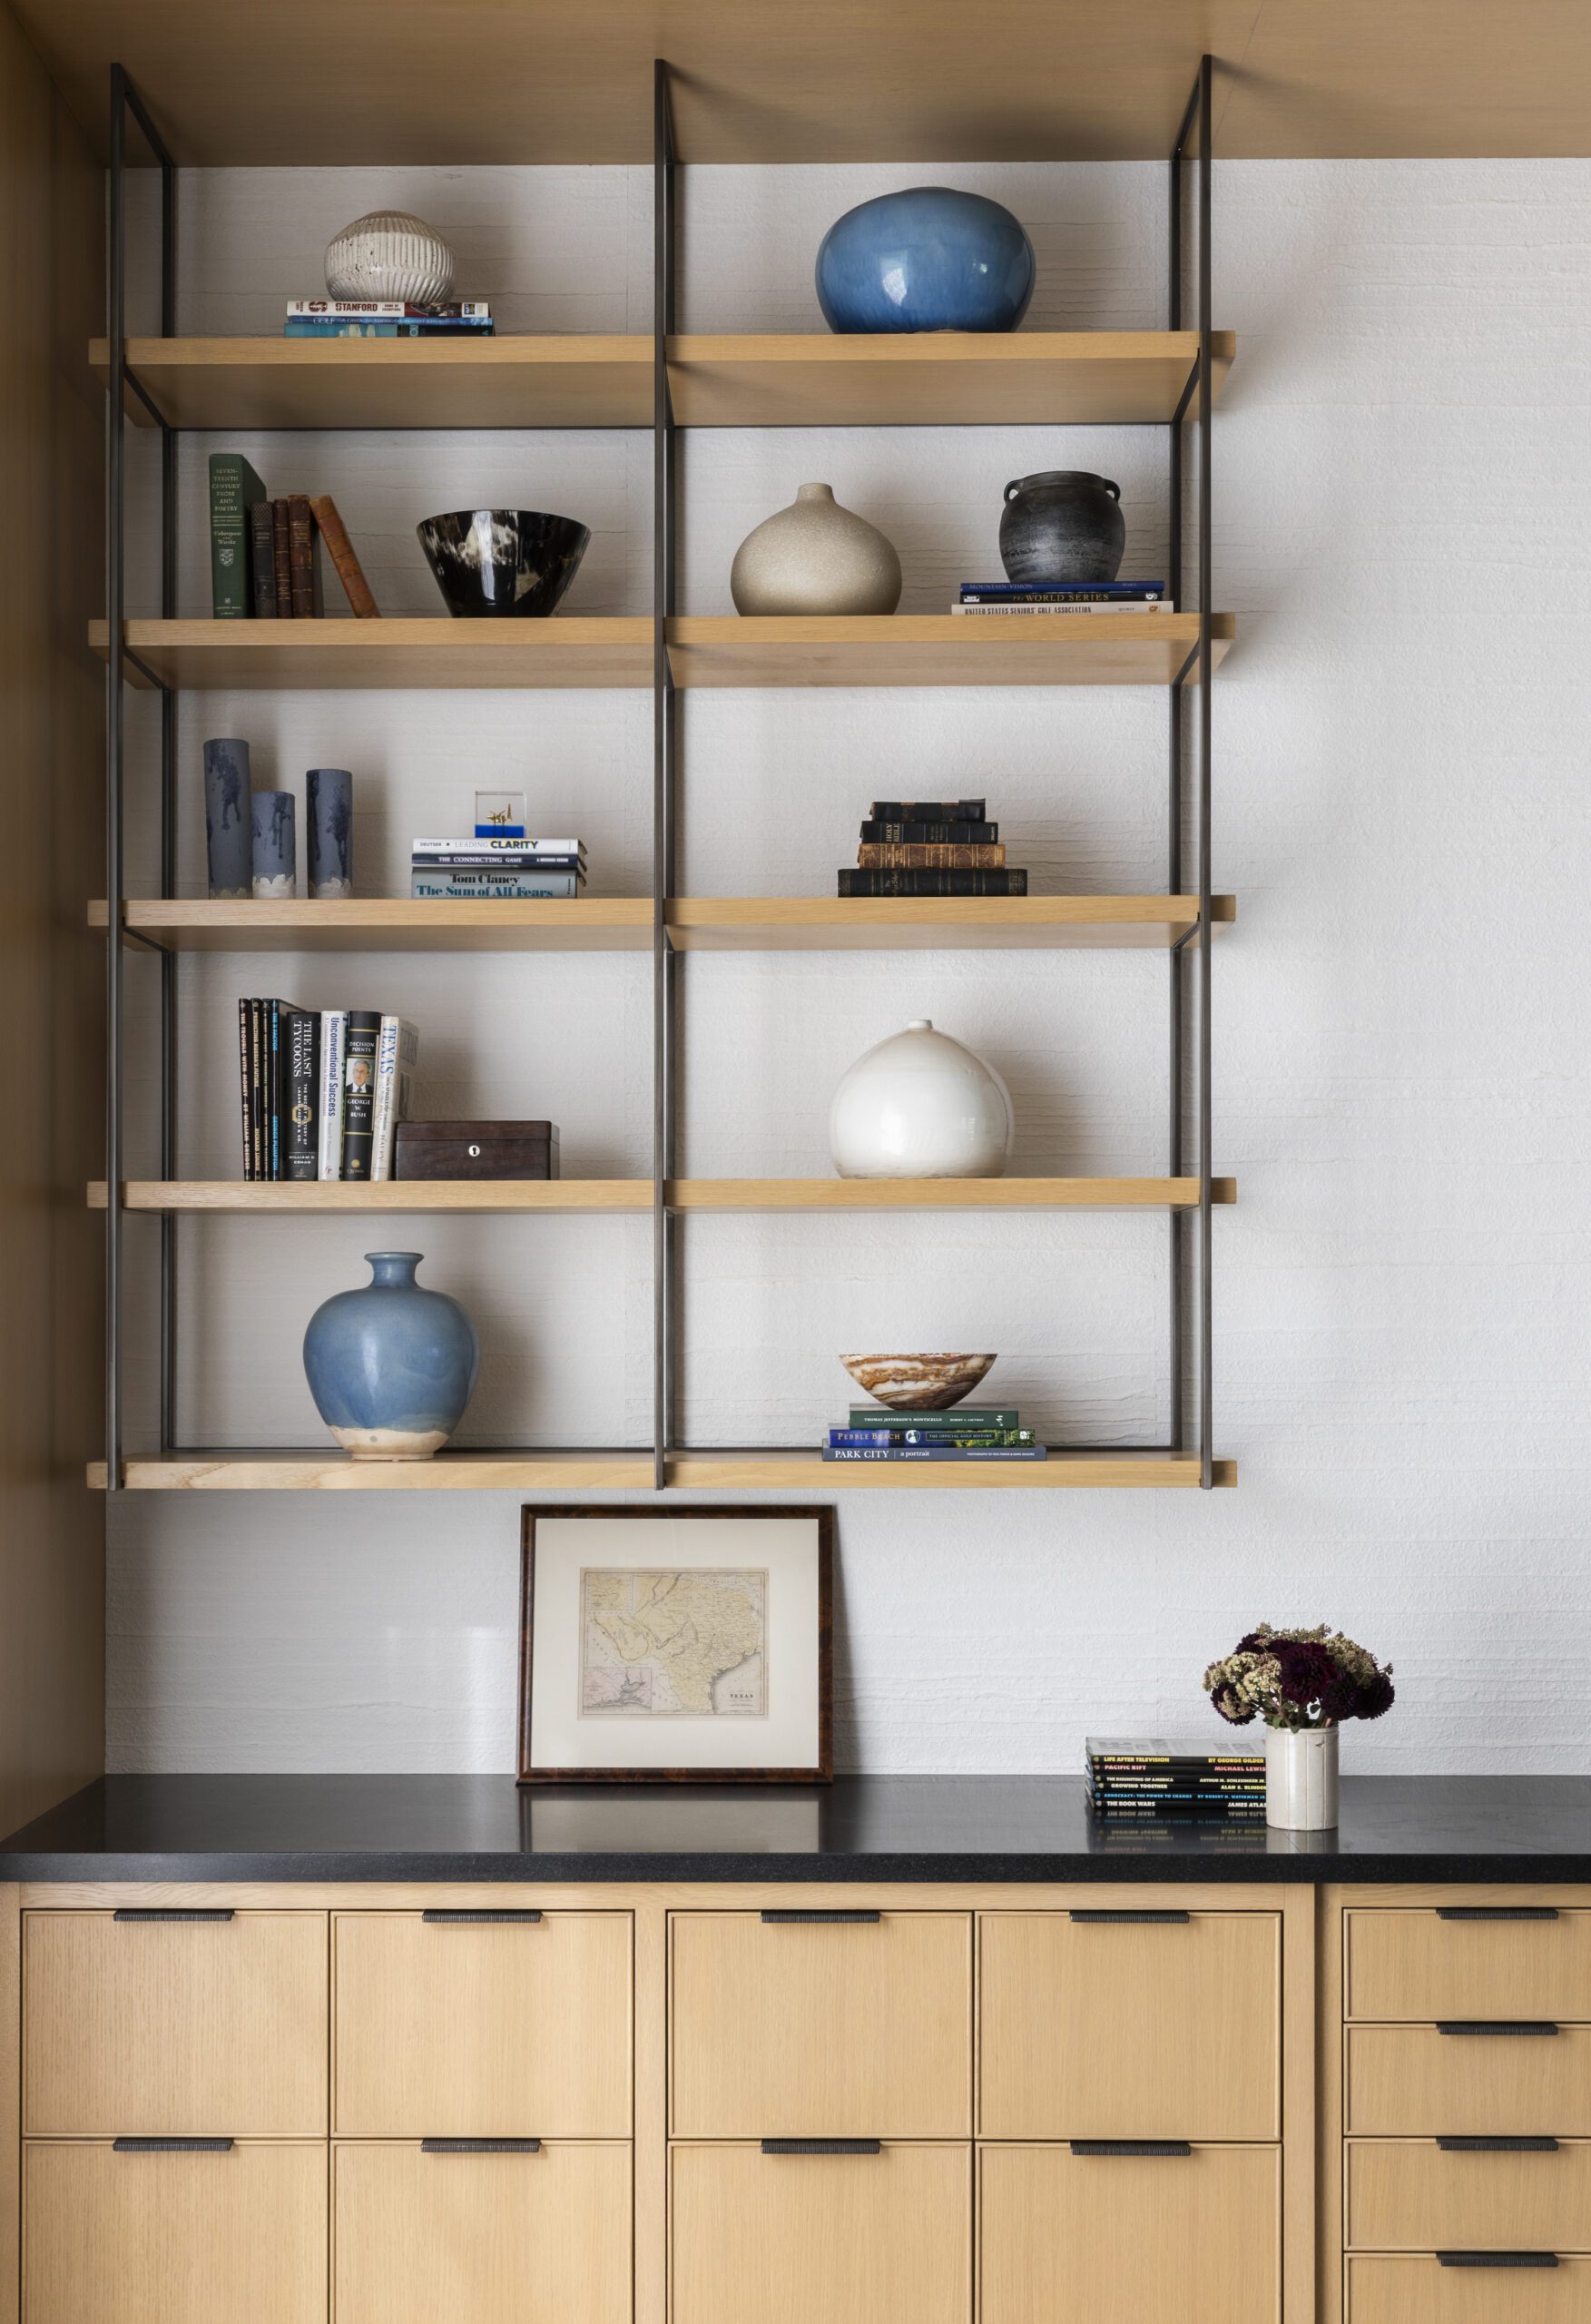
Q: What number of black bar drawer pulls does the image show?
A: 12